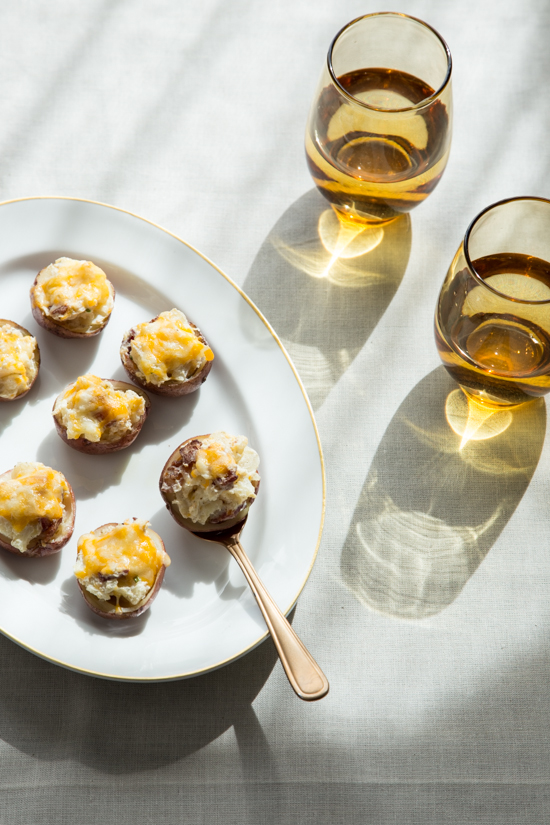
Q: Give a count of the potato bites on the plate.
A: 7